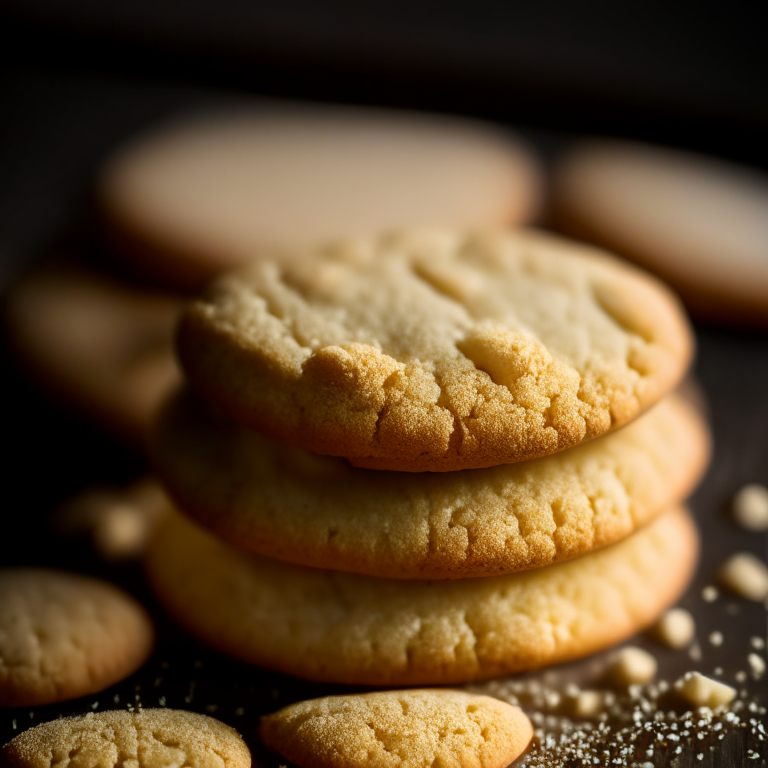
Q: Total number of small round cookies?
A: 3